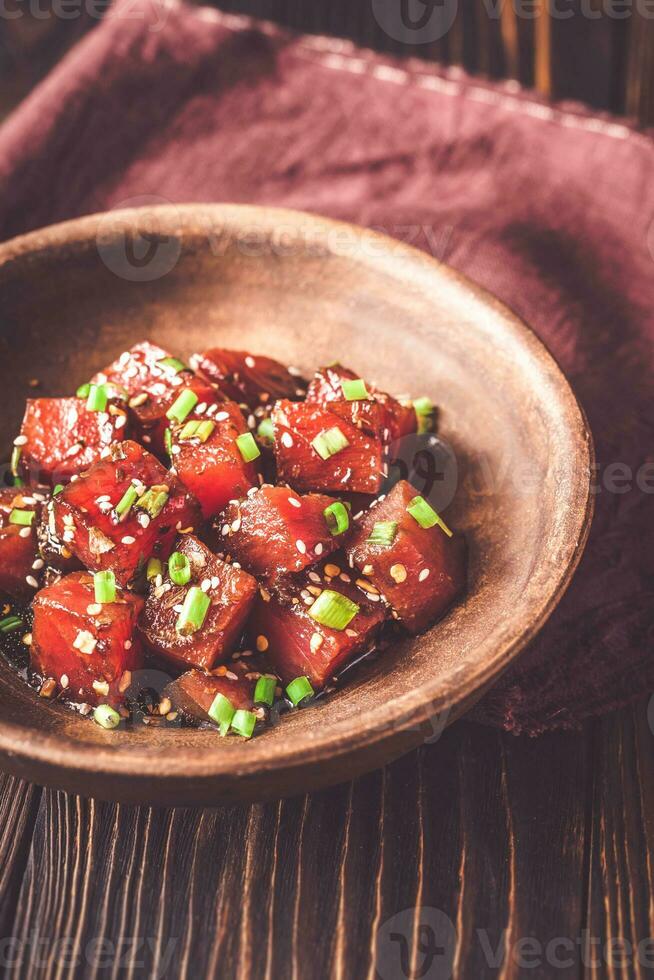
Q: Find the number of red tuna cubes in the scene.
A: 14